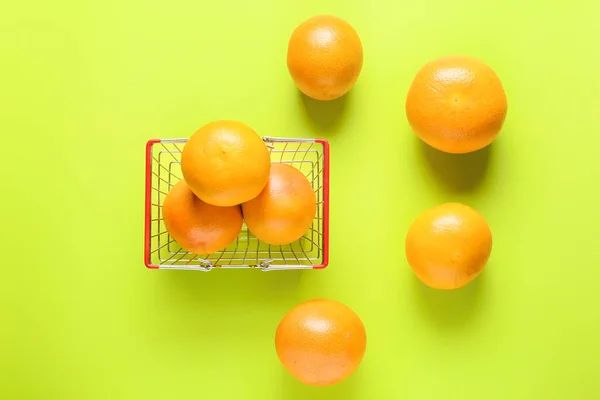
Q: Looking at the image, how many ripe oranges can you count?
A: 7